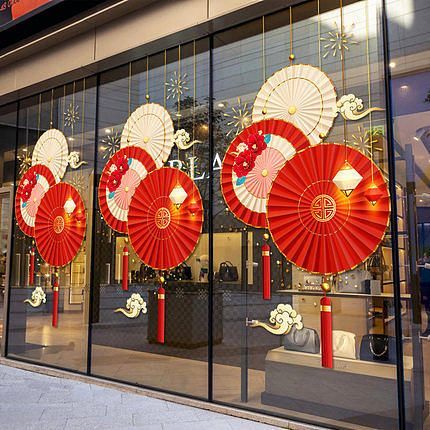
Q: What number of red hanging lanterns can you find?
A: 3